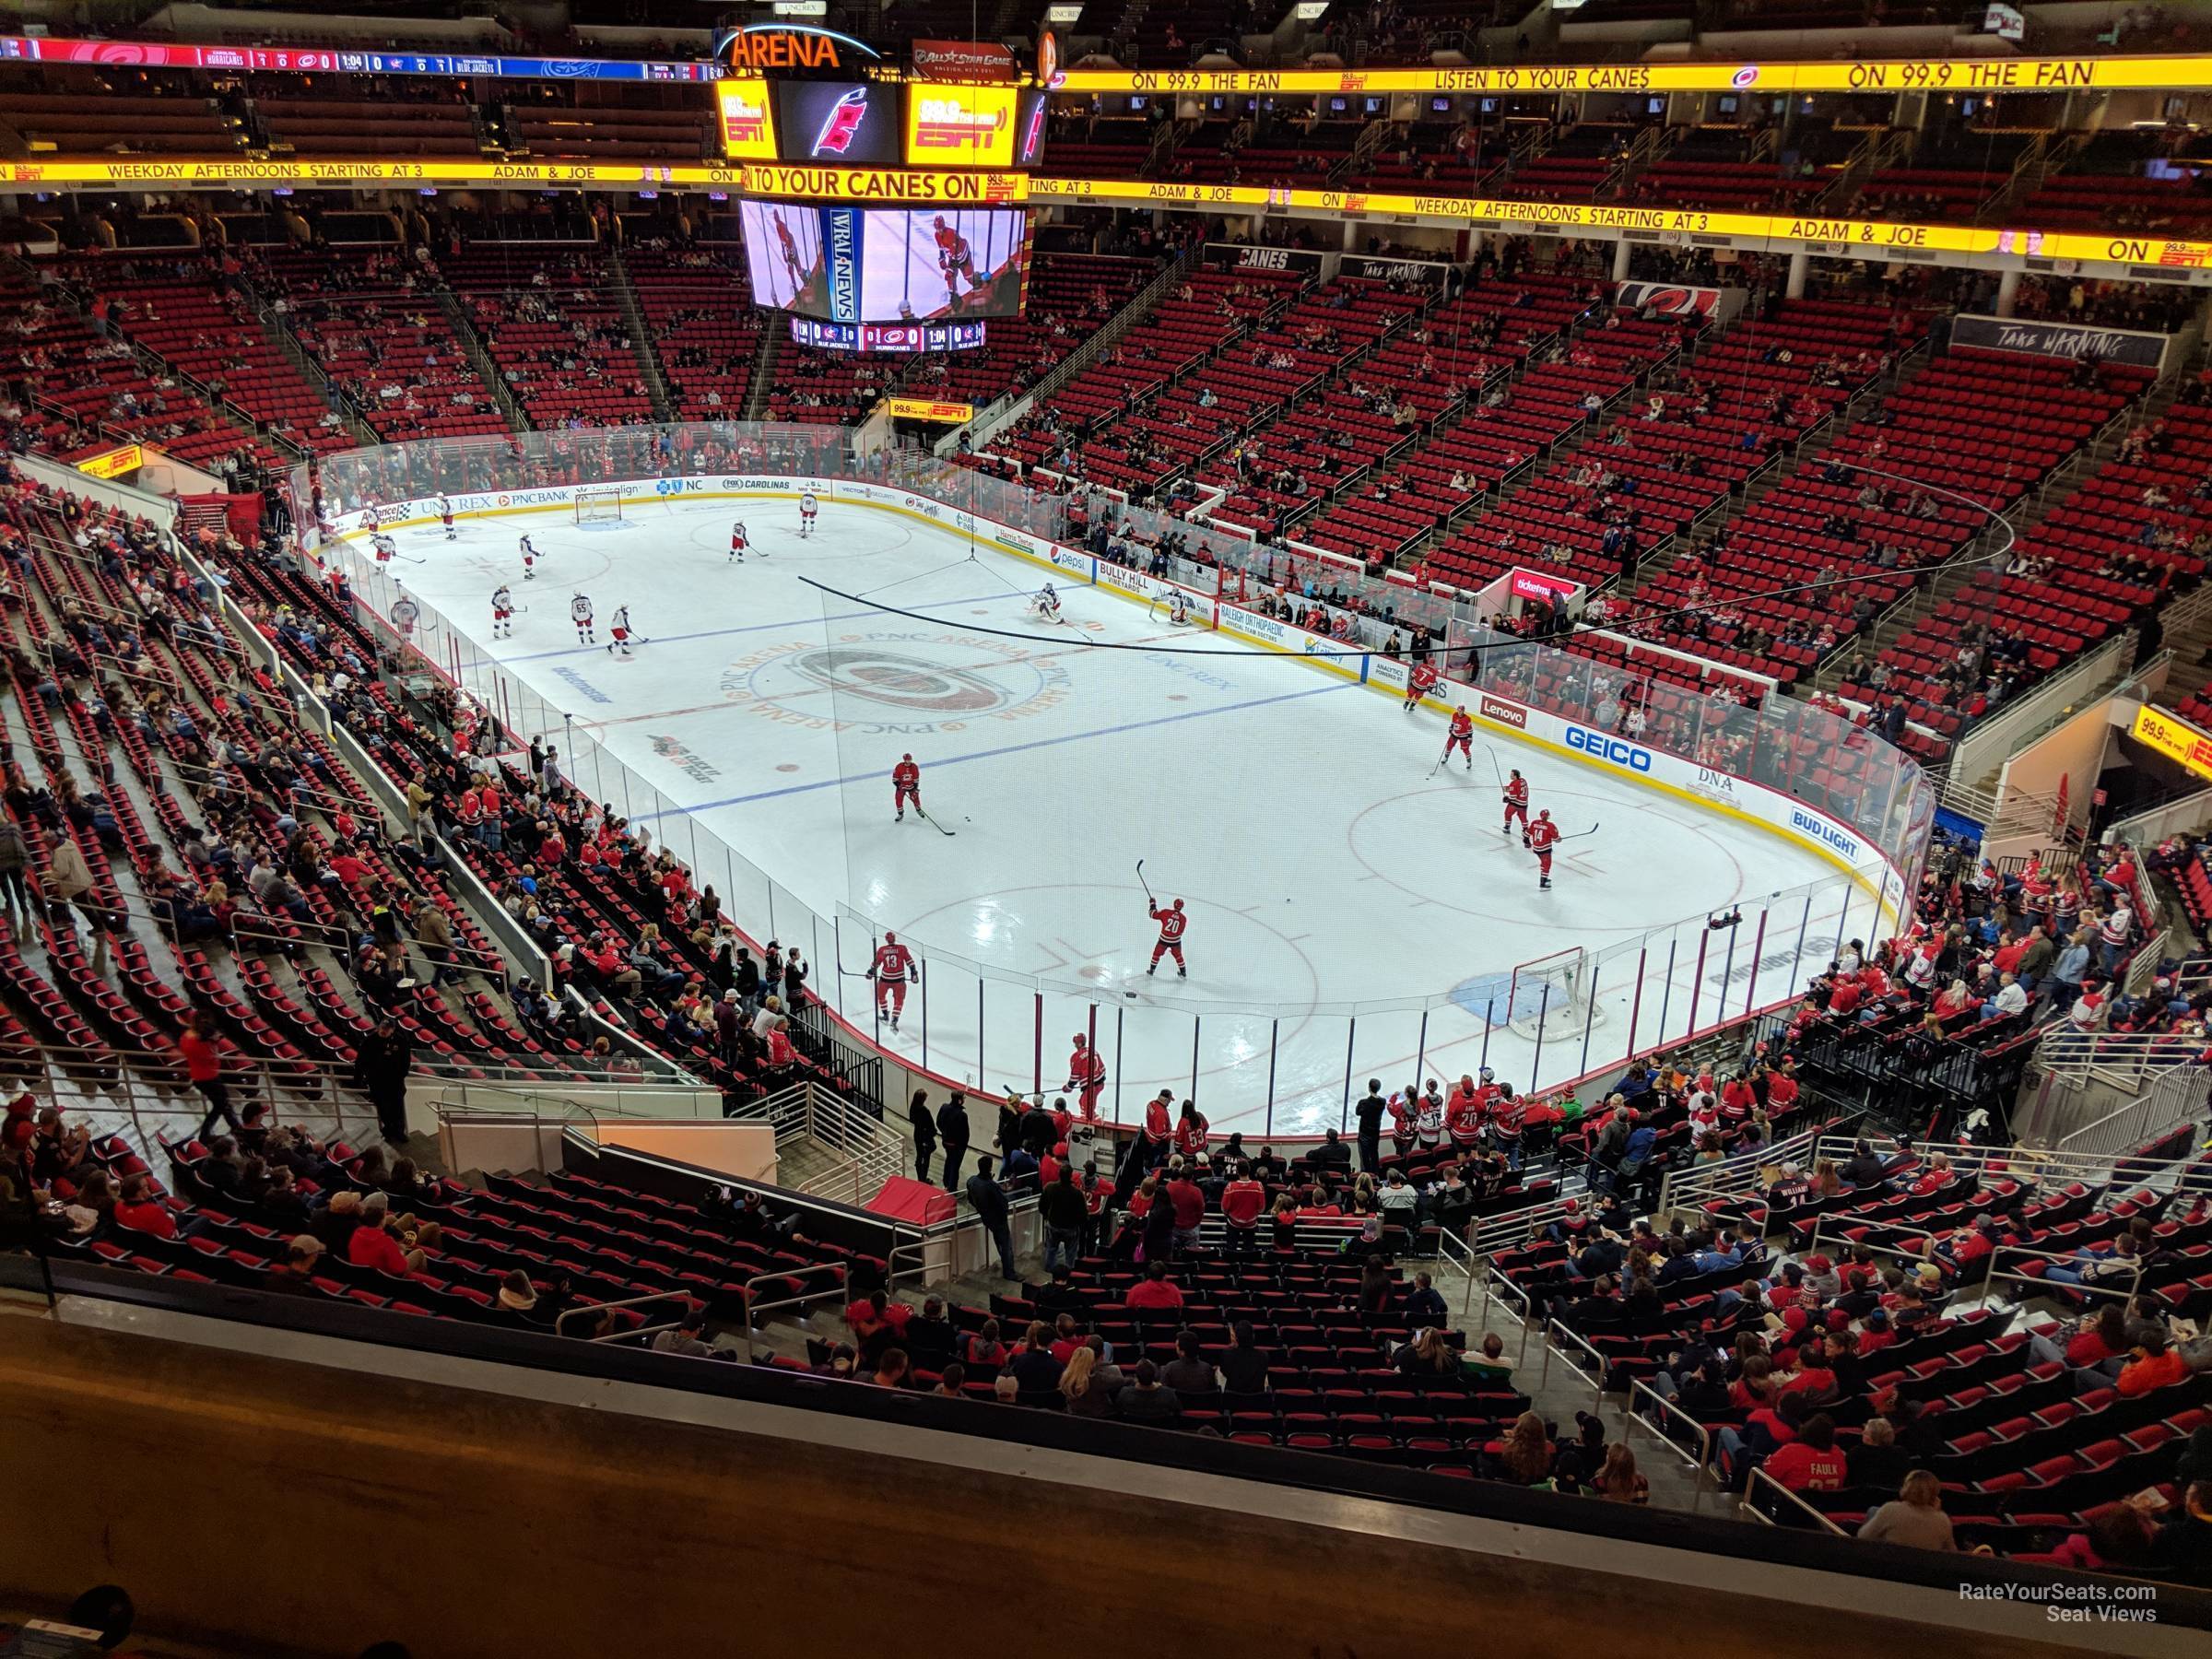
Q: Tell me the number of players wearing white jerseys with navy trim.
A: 13